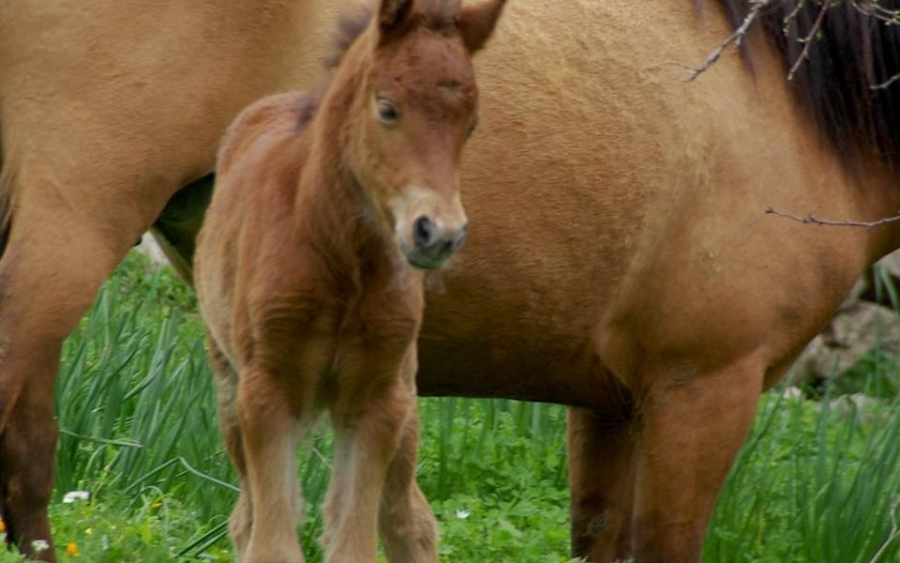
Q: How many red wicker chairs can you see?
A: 0